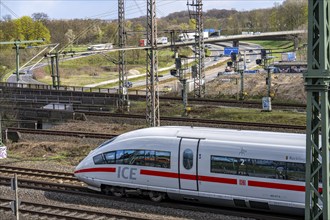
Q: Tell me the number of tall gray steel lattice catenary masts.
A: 3